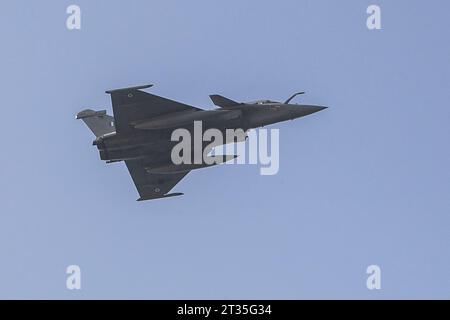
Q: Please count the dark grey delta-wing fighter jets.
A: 1